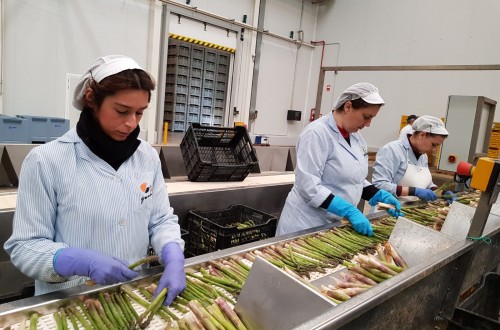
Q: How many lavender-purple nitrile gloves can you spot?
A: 2